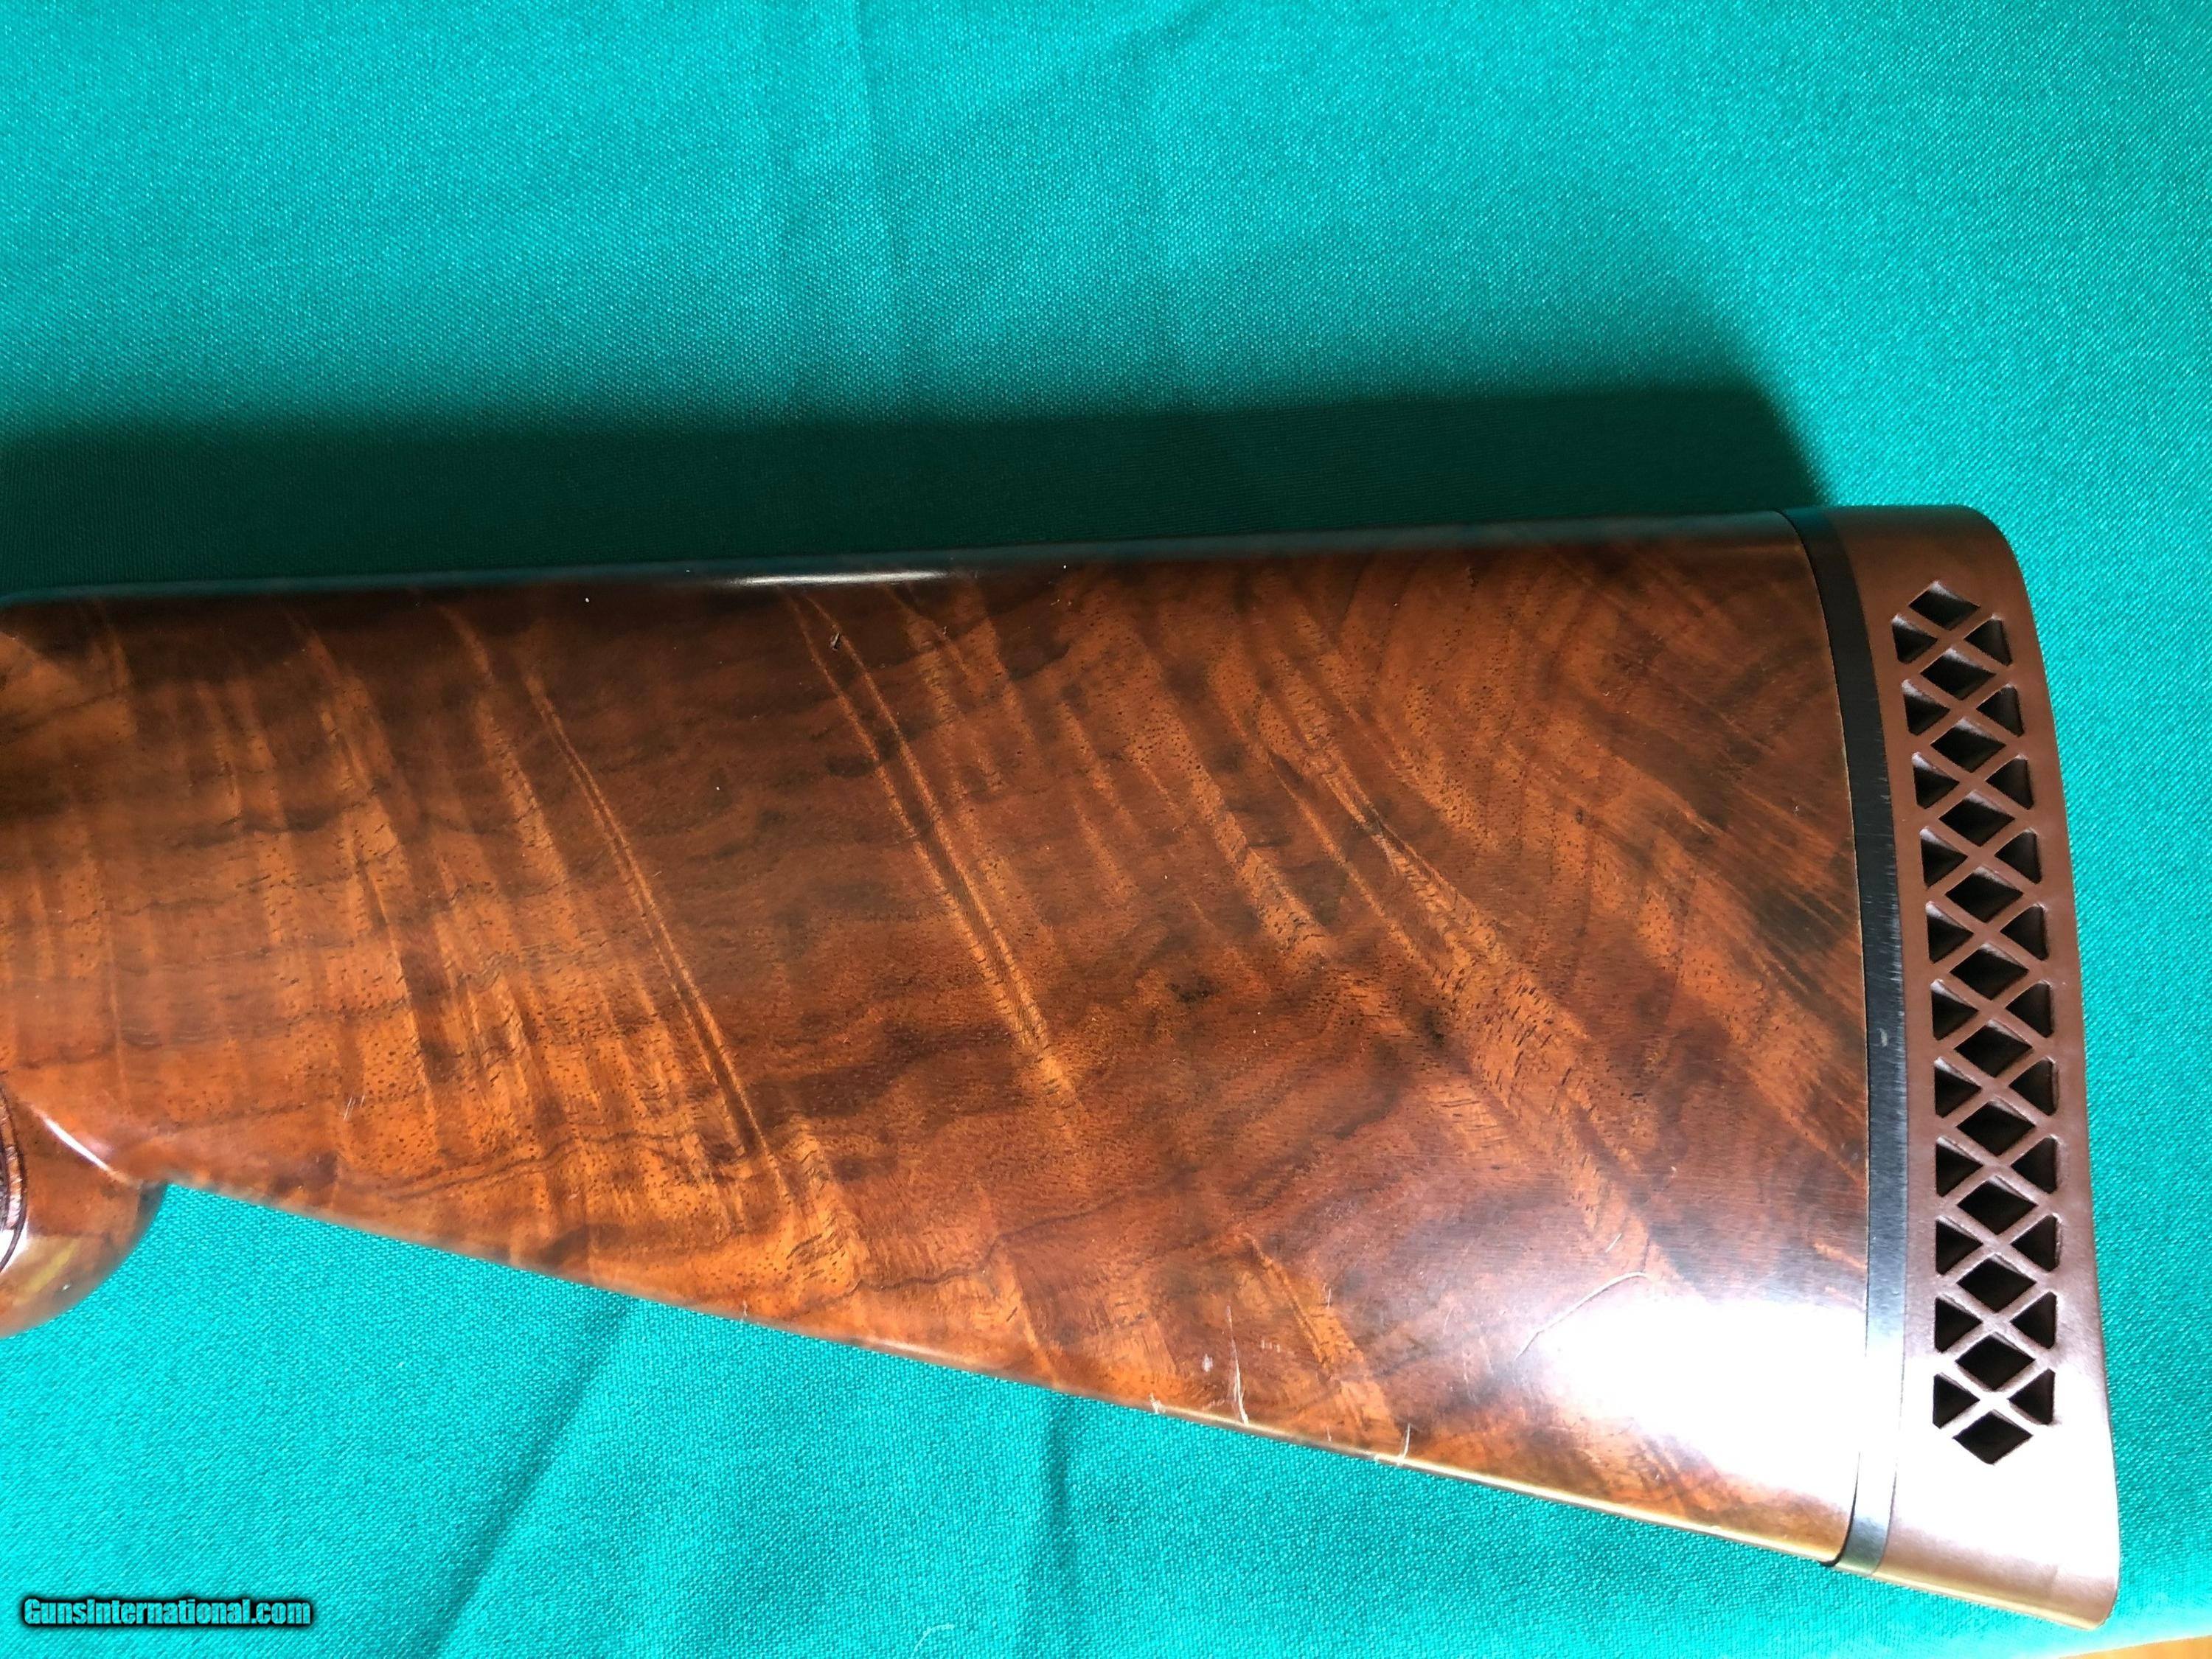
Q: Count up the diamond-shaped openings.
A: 12